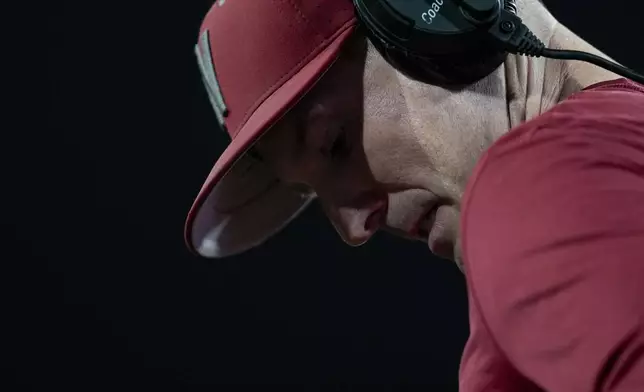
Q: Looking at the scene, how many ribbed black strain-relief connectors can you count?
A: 1